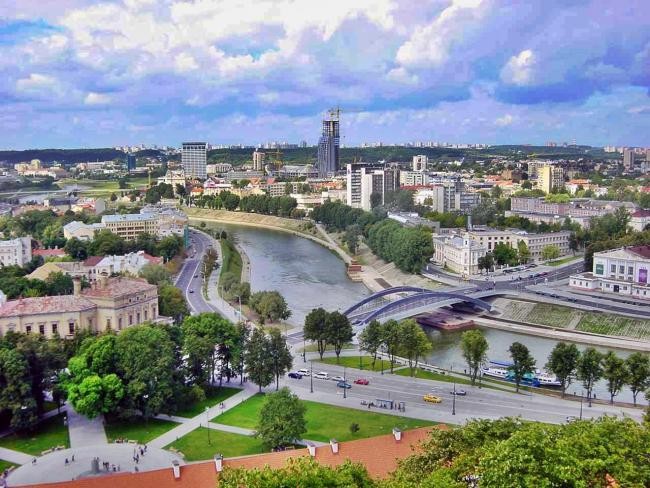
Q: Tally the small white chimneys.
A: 5